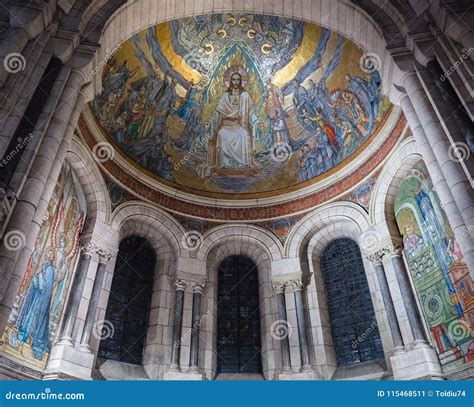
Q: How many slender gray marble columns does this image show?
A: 8